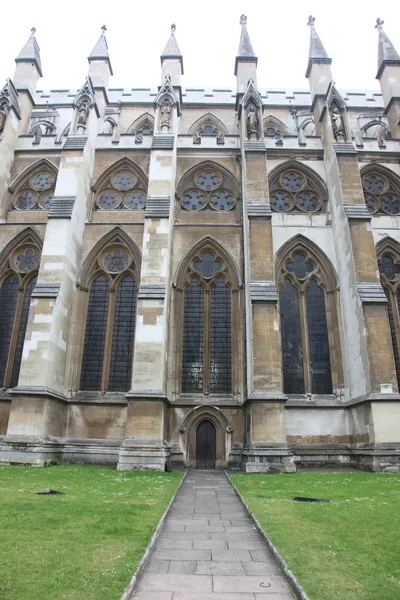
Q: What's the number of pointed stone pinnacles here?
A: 6